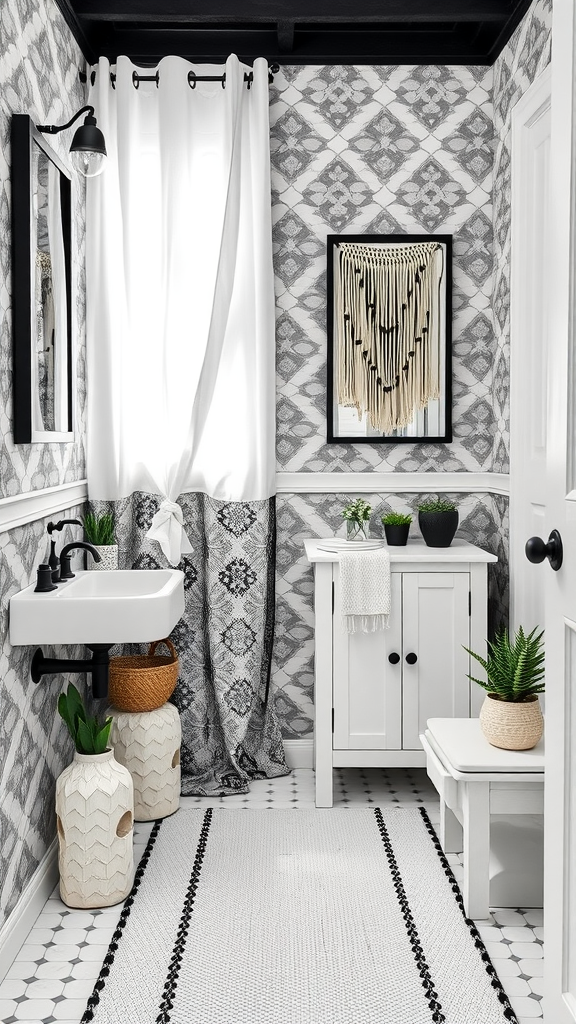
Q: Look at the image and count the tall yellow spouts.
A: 0